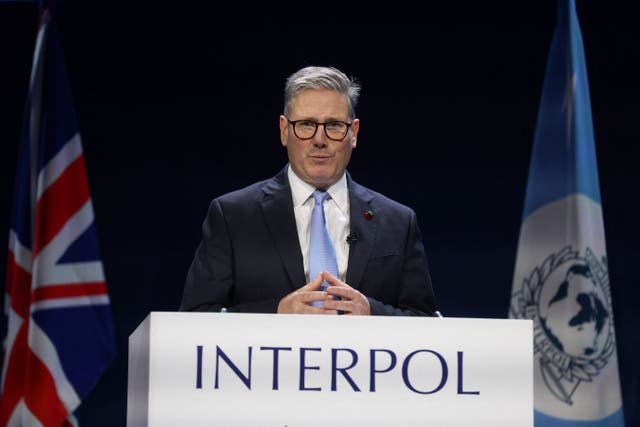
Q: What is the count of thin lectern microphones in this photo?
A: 2